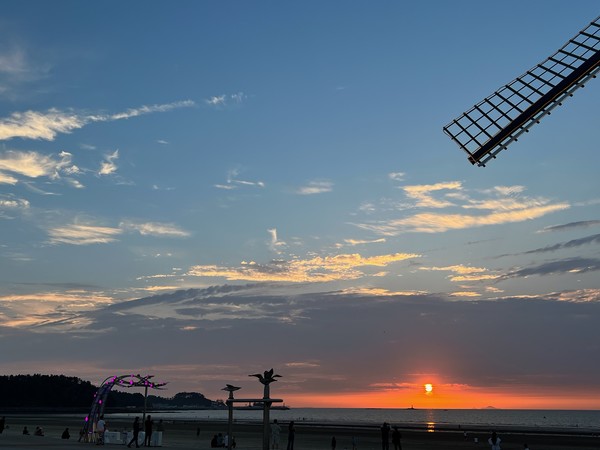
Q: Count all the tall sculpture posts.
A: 2